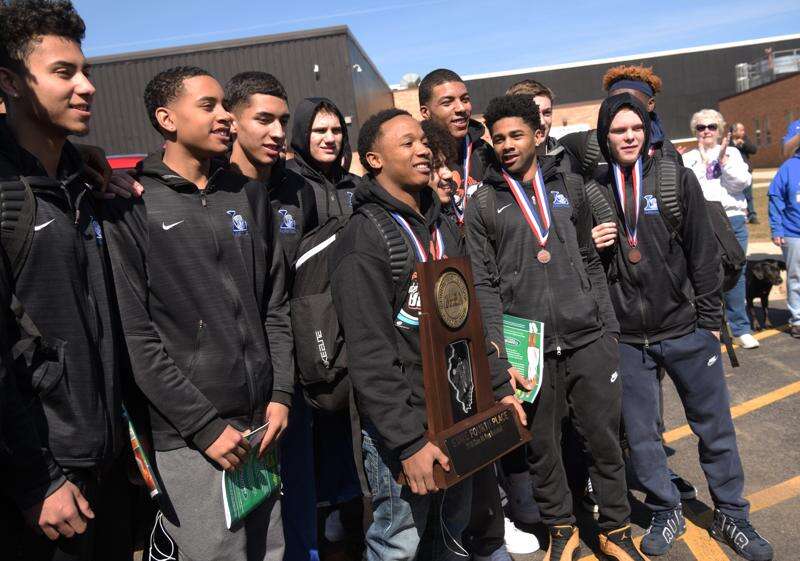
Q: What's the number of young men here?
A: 11